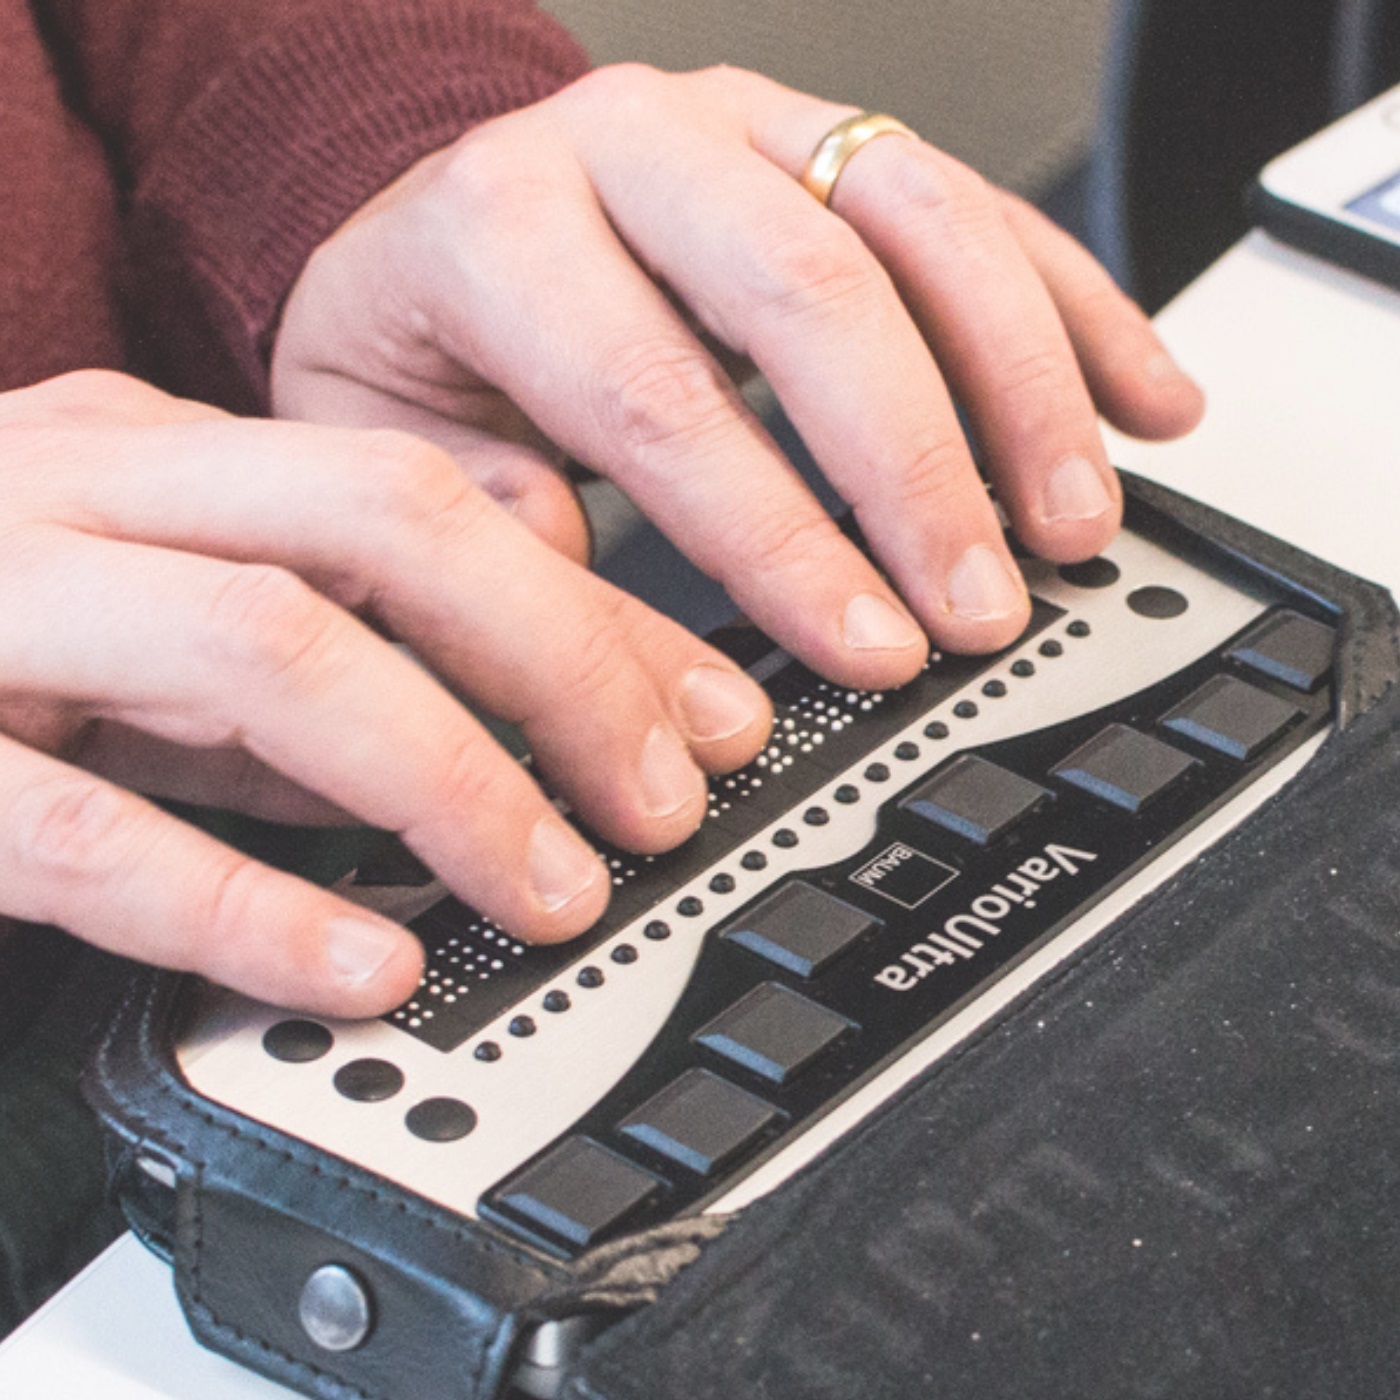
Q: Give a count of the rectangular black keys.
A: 8